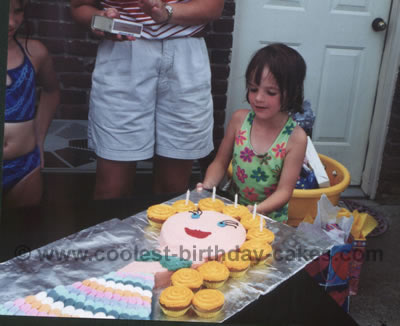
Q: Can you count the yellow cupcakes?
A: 12